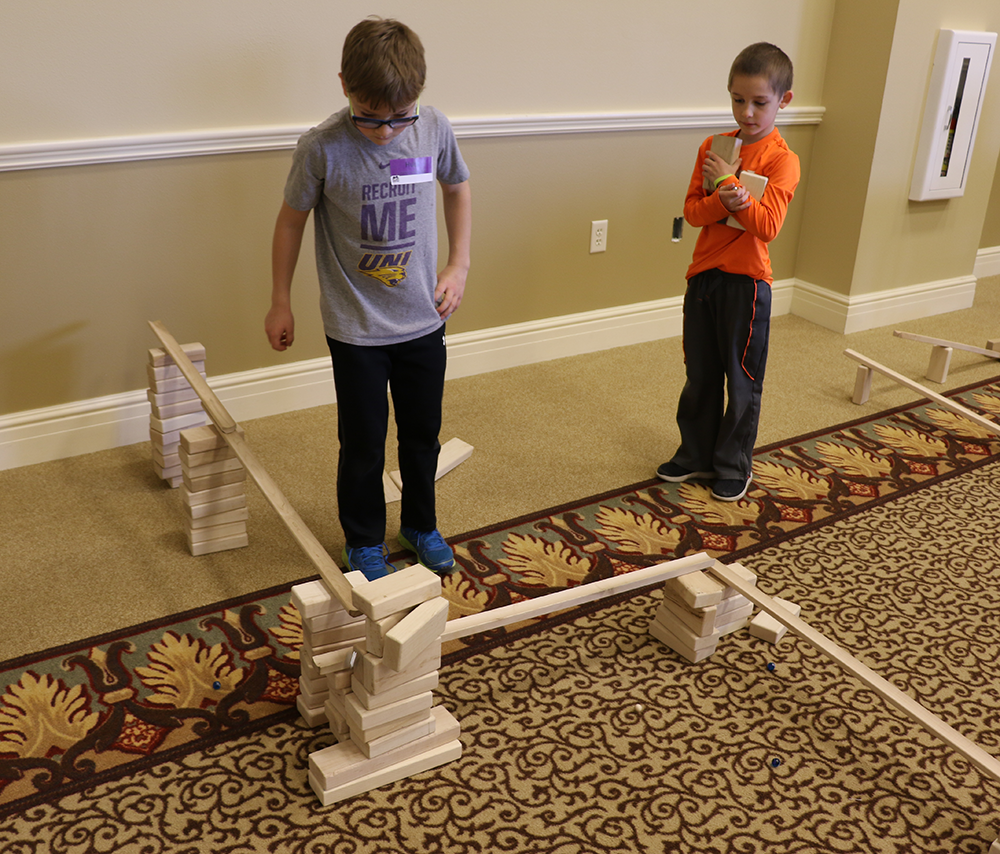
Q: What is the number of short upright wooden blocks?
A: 2